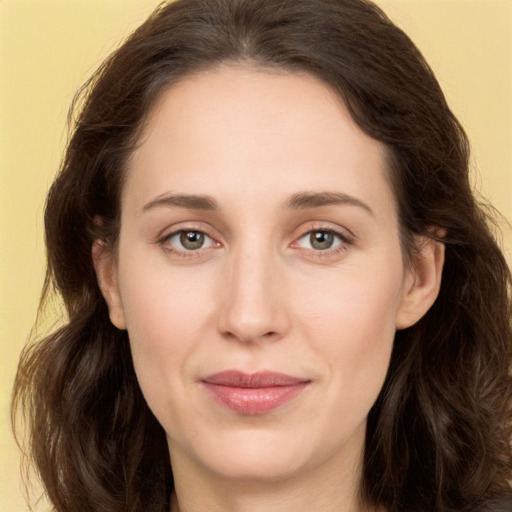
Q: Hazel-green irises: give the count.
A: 2